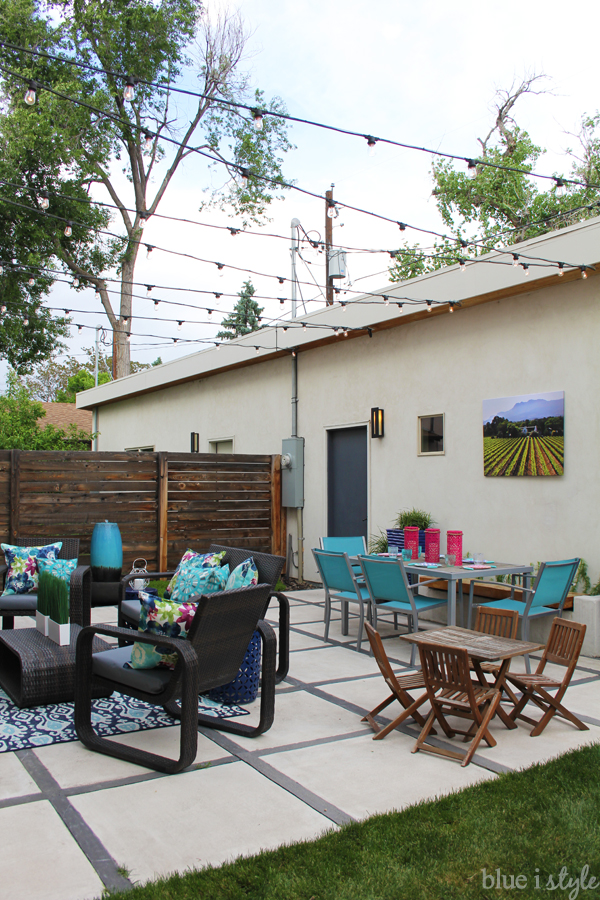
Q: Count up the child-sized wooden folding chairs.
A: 4